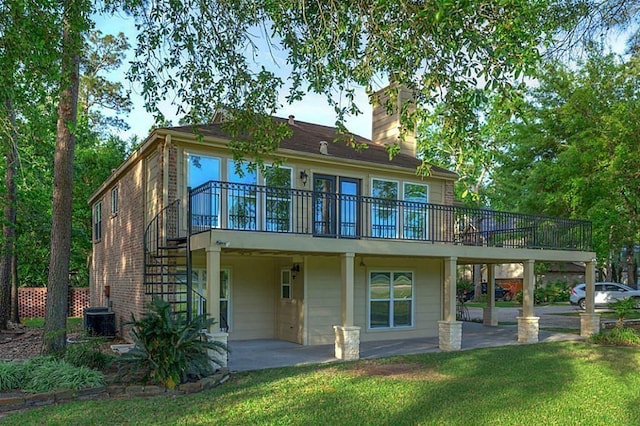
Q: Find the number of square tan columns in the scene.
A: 6